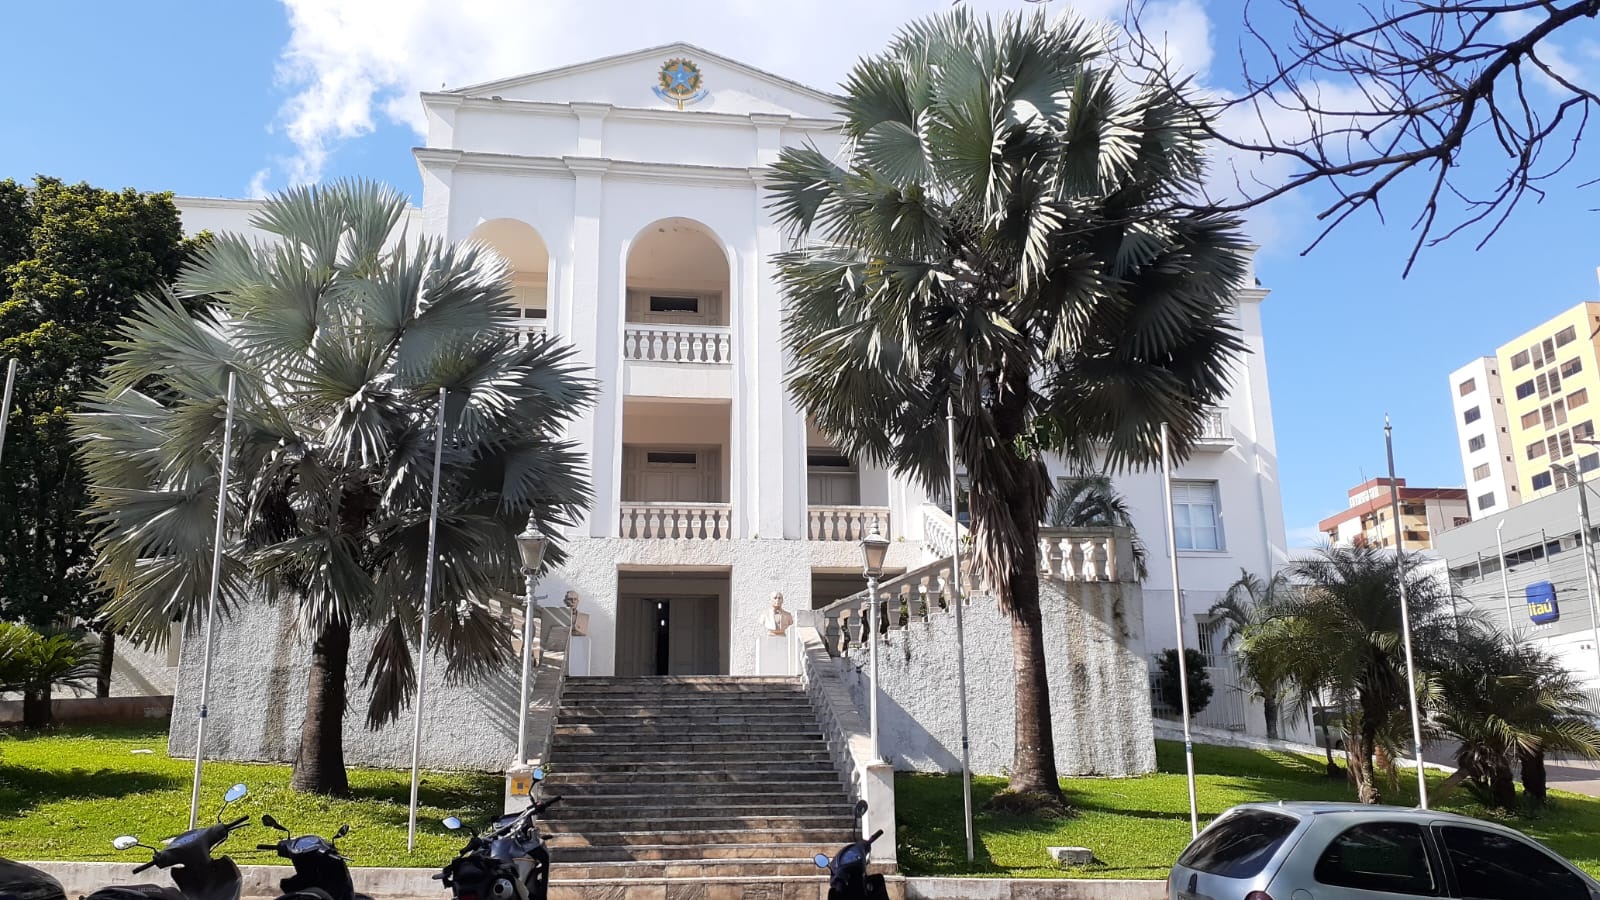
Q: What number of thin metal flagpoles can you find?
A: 6